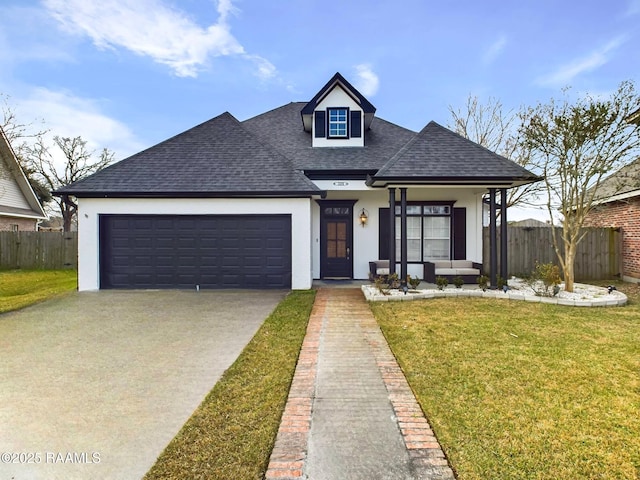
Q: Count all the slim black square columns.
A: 4